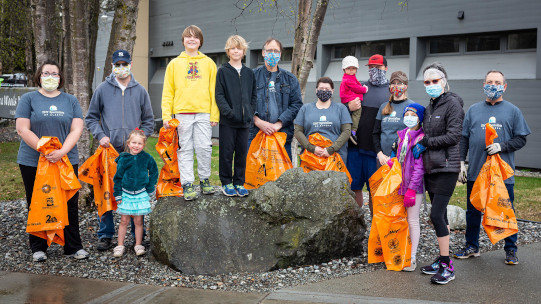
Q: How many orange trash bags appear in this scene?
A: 7